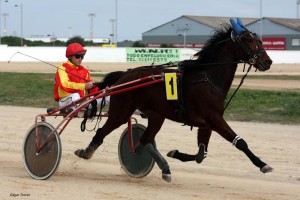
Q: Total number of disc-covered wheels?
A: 2